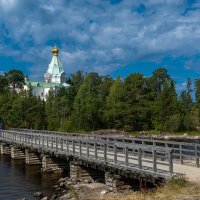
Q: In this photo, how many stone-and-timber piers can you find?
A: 6